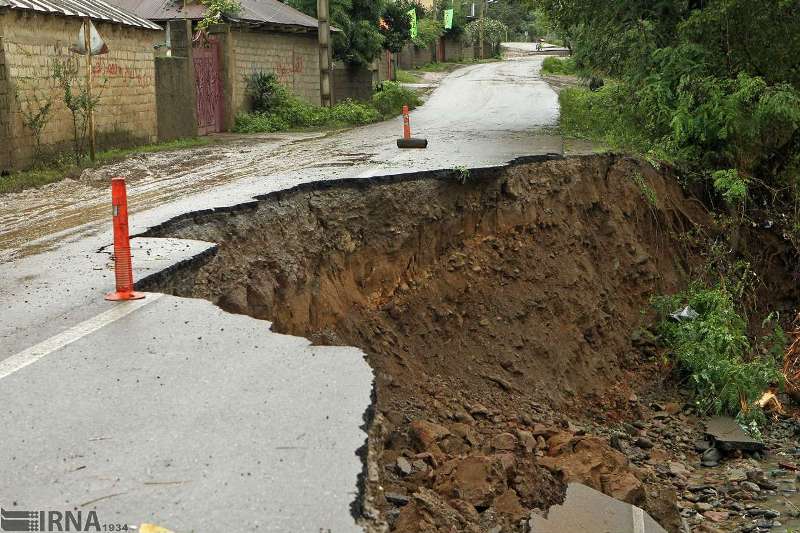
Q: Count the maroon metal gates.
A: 1